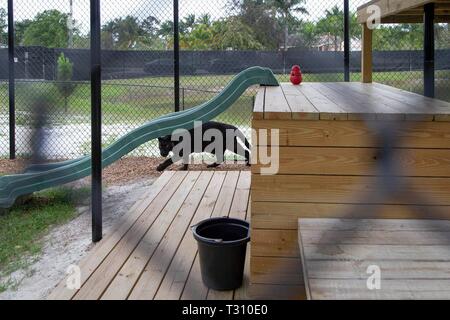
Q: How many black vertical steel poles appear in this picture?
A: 5